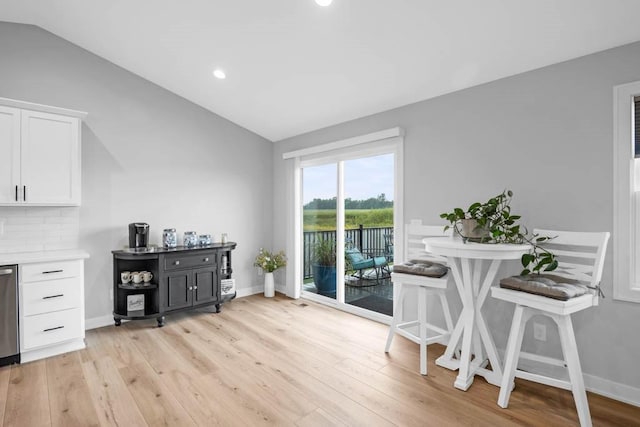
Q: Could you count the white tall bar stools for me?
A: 2